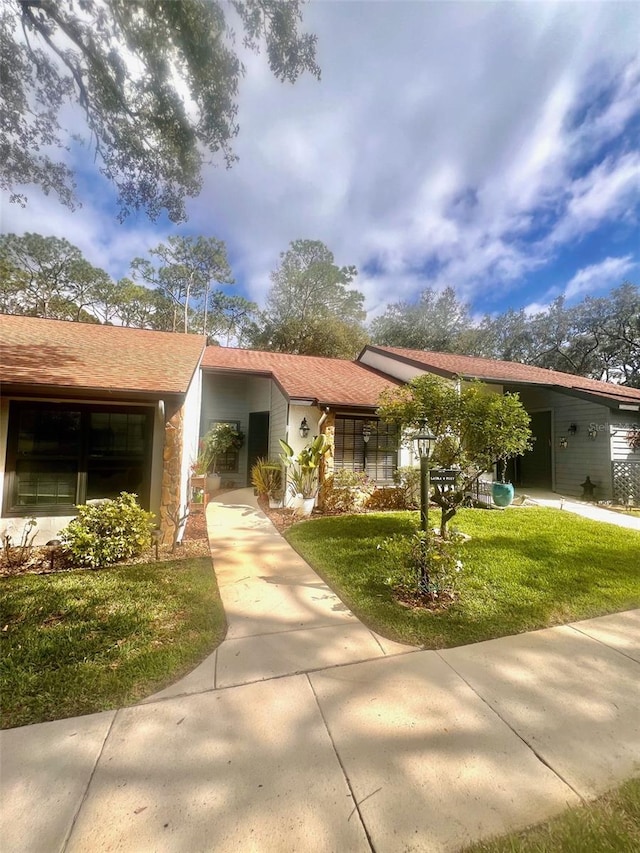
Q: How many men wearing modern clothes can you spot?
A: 0